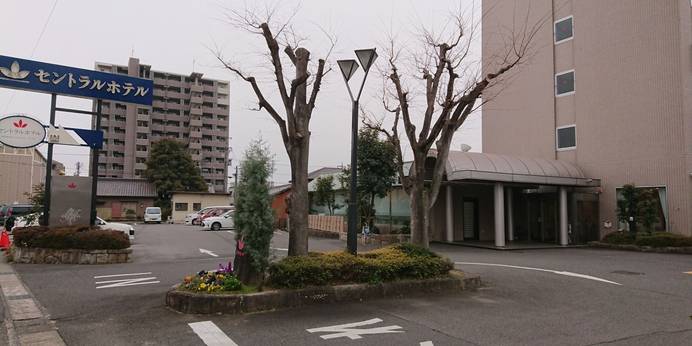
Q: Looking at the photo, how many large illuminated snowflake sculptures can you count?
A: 0